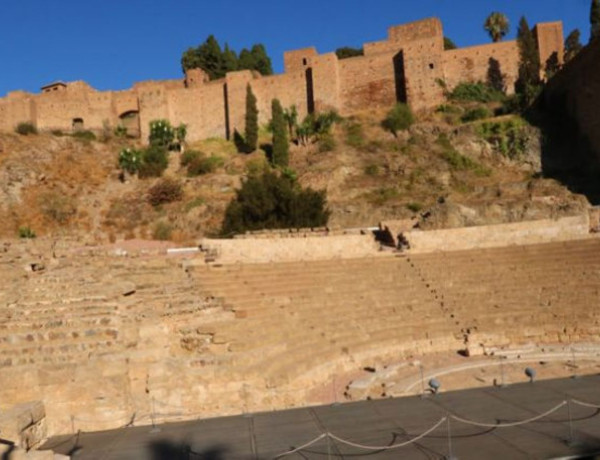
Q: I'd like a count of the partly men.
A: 0